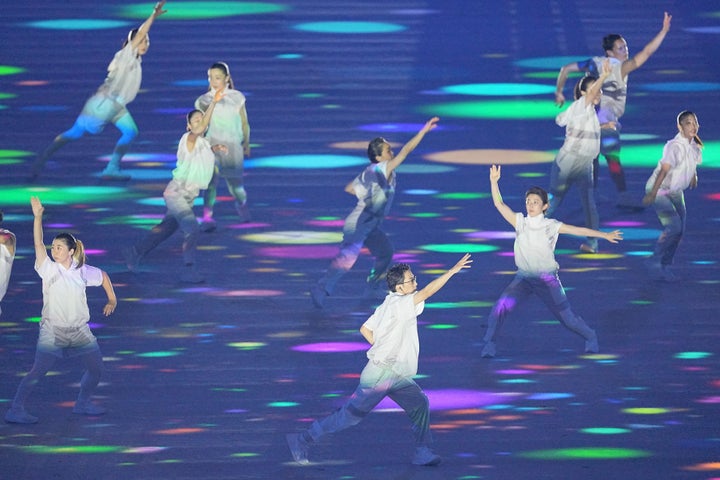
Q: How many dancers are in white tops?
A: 11